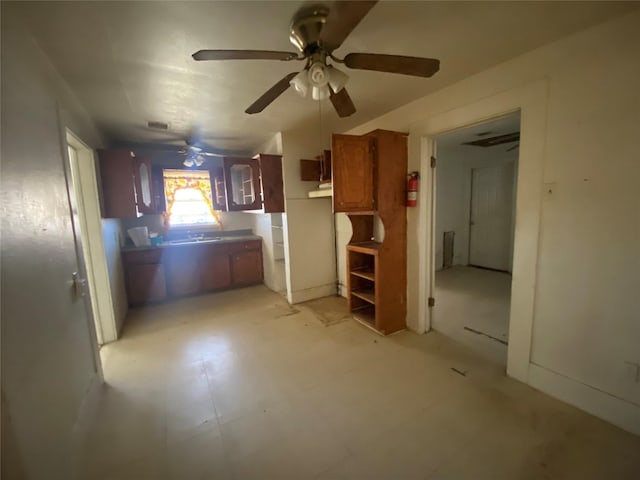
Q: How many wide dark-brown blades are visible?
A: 5